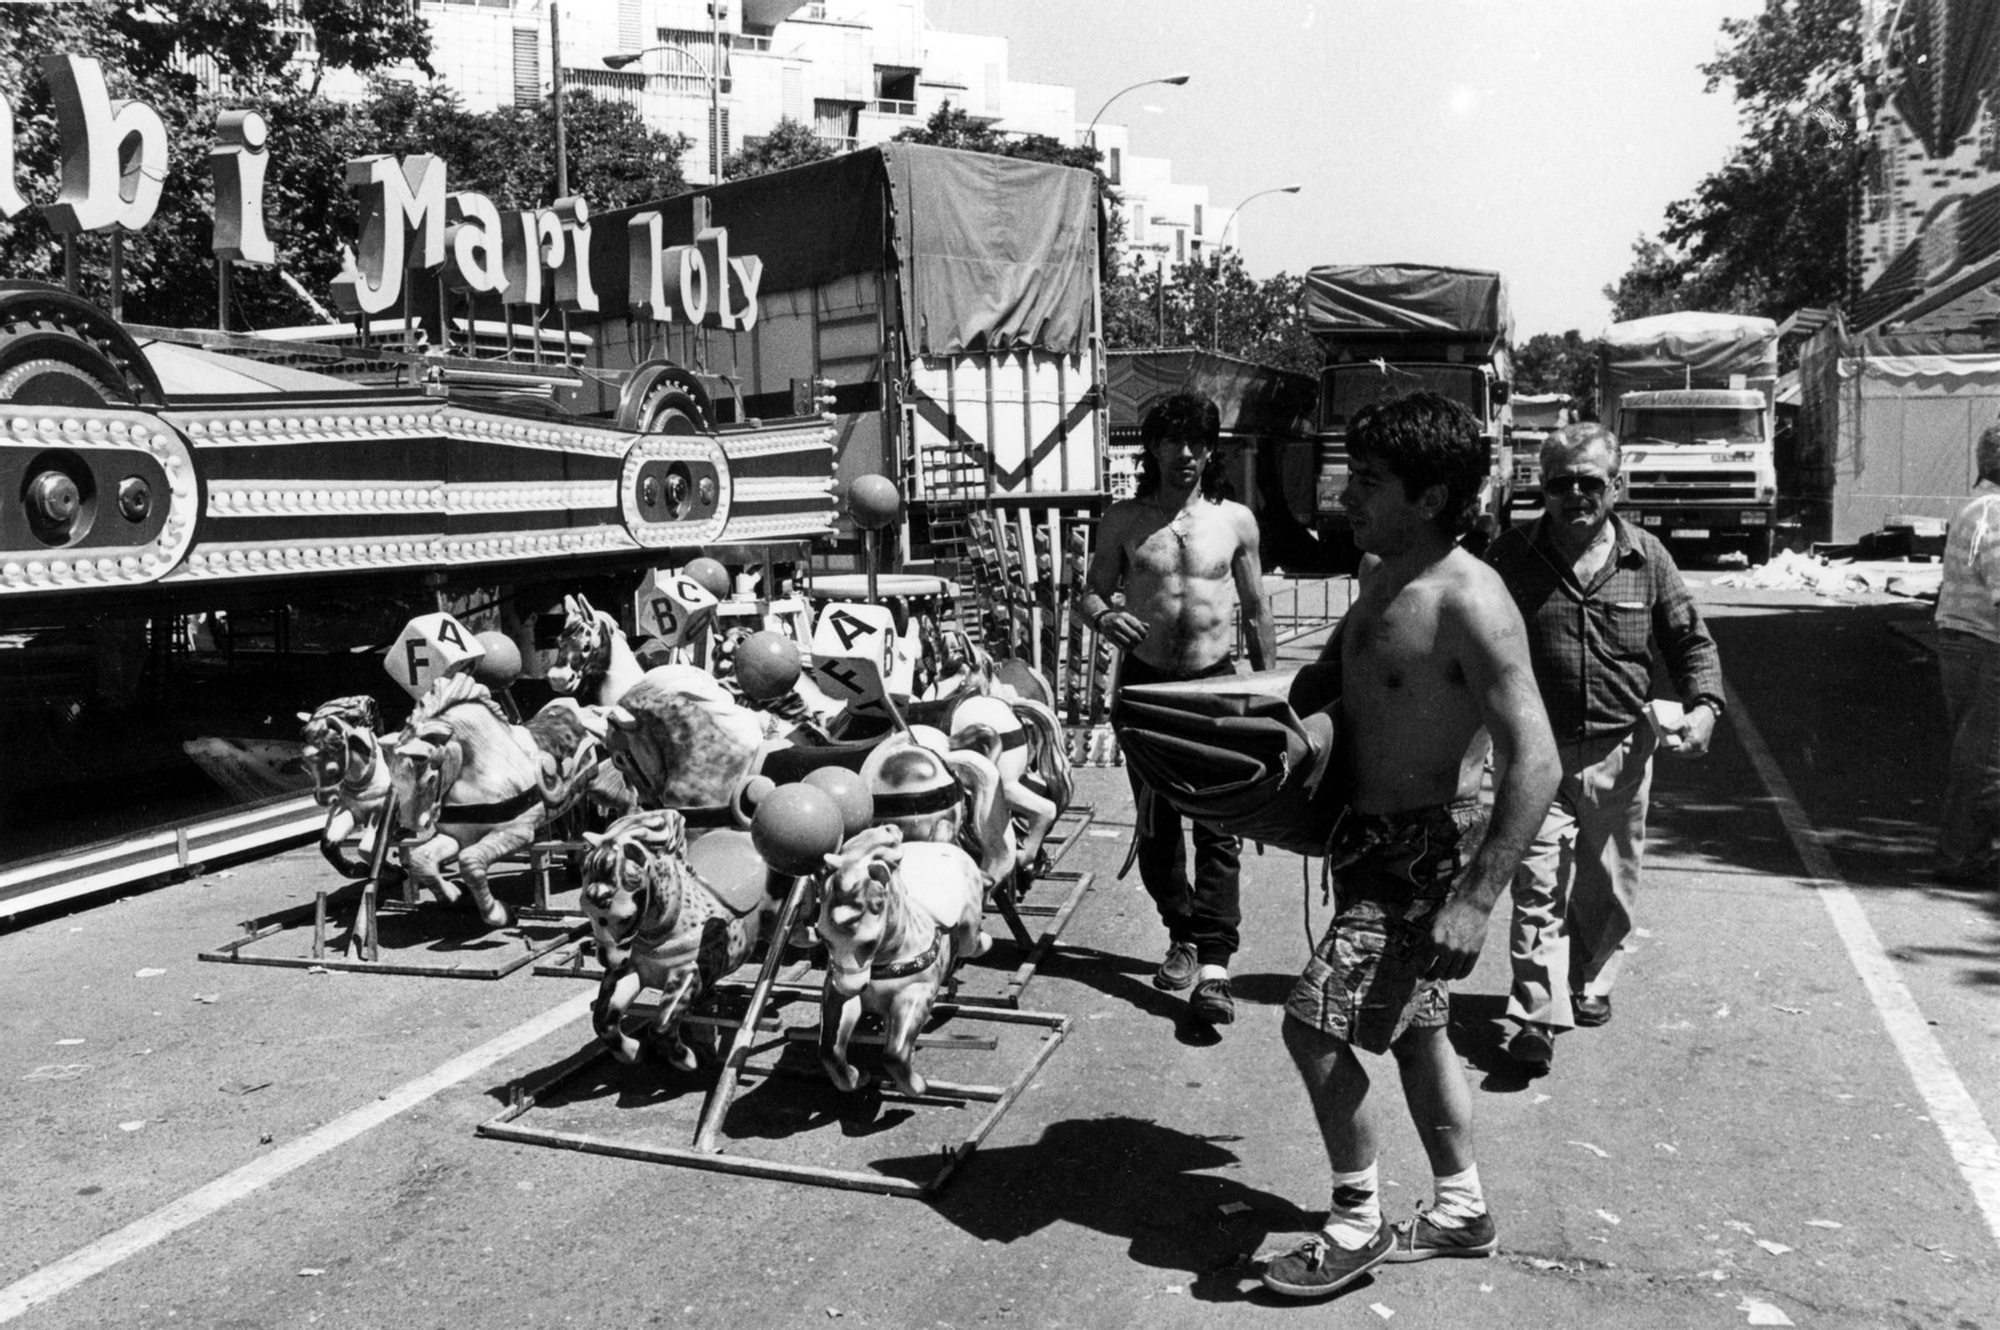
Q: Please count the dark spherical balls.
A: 6